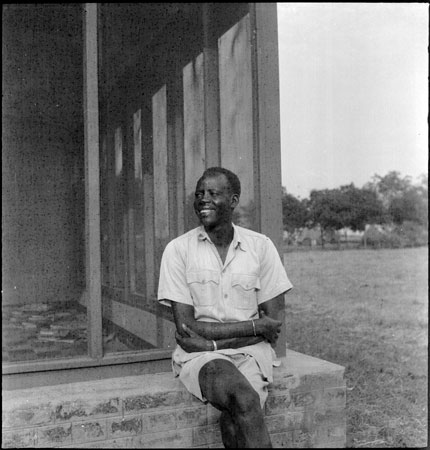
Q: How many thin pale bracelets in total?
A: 2